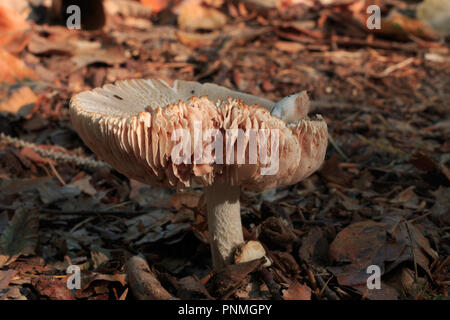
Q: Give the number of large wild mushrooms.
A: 1